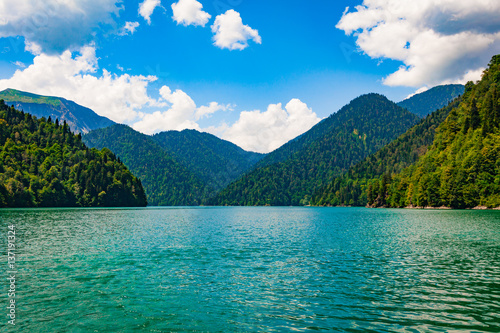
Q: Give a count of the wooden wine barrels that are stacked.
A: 0